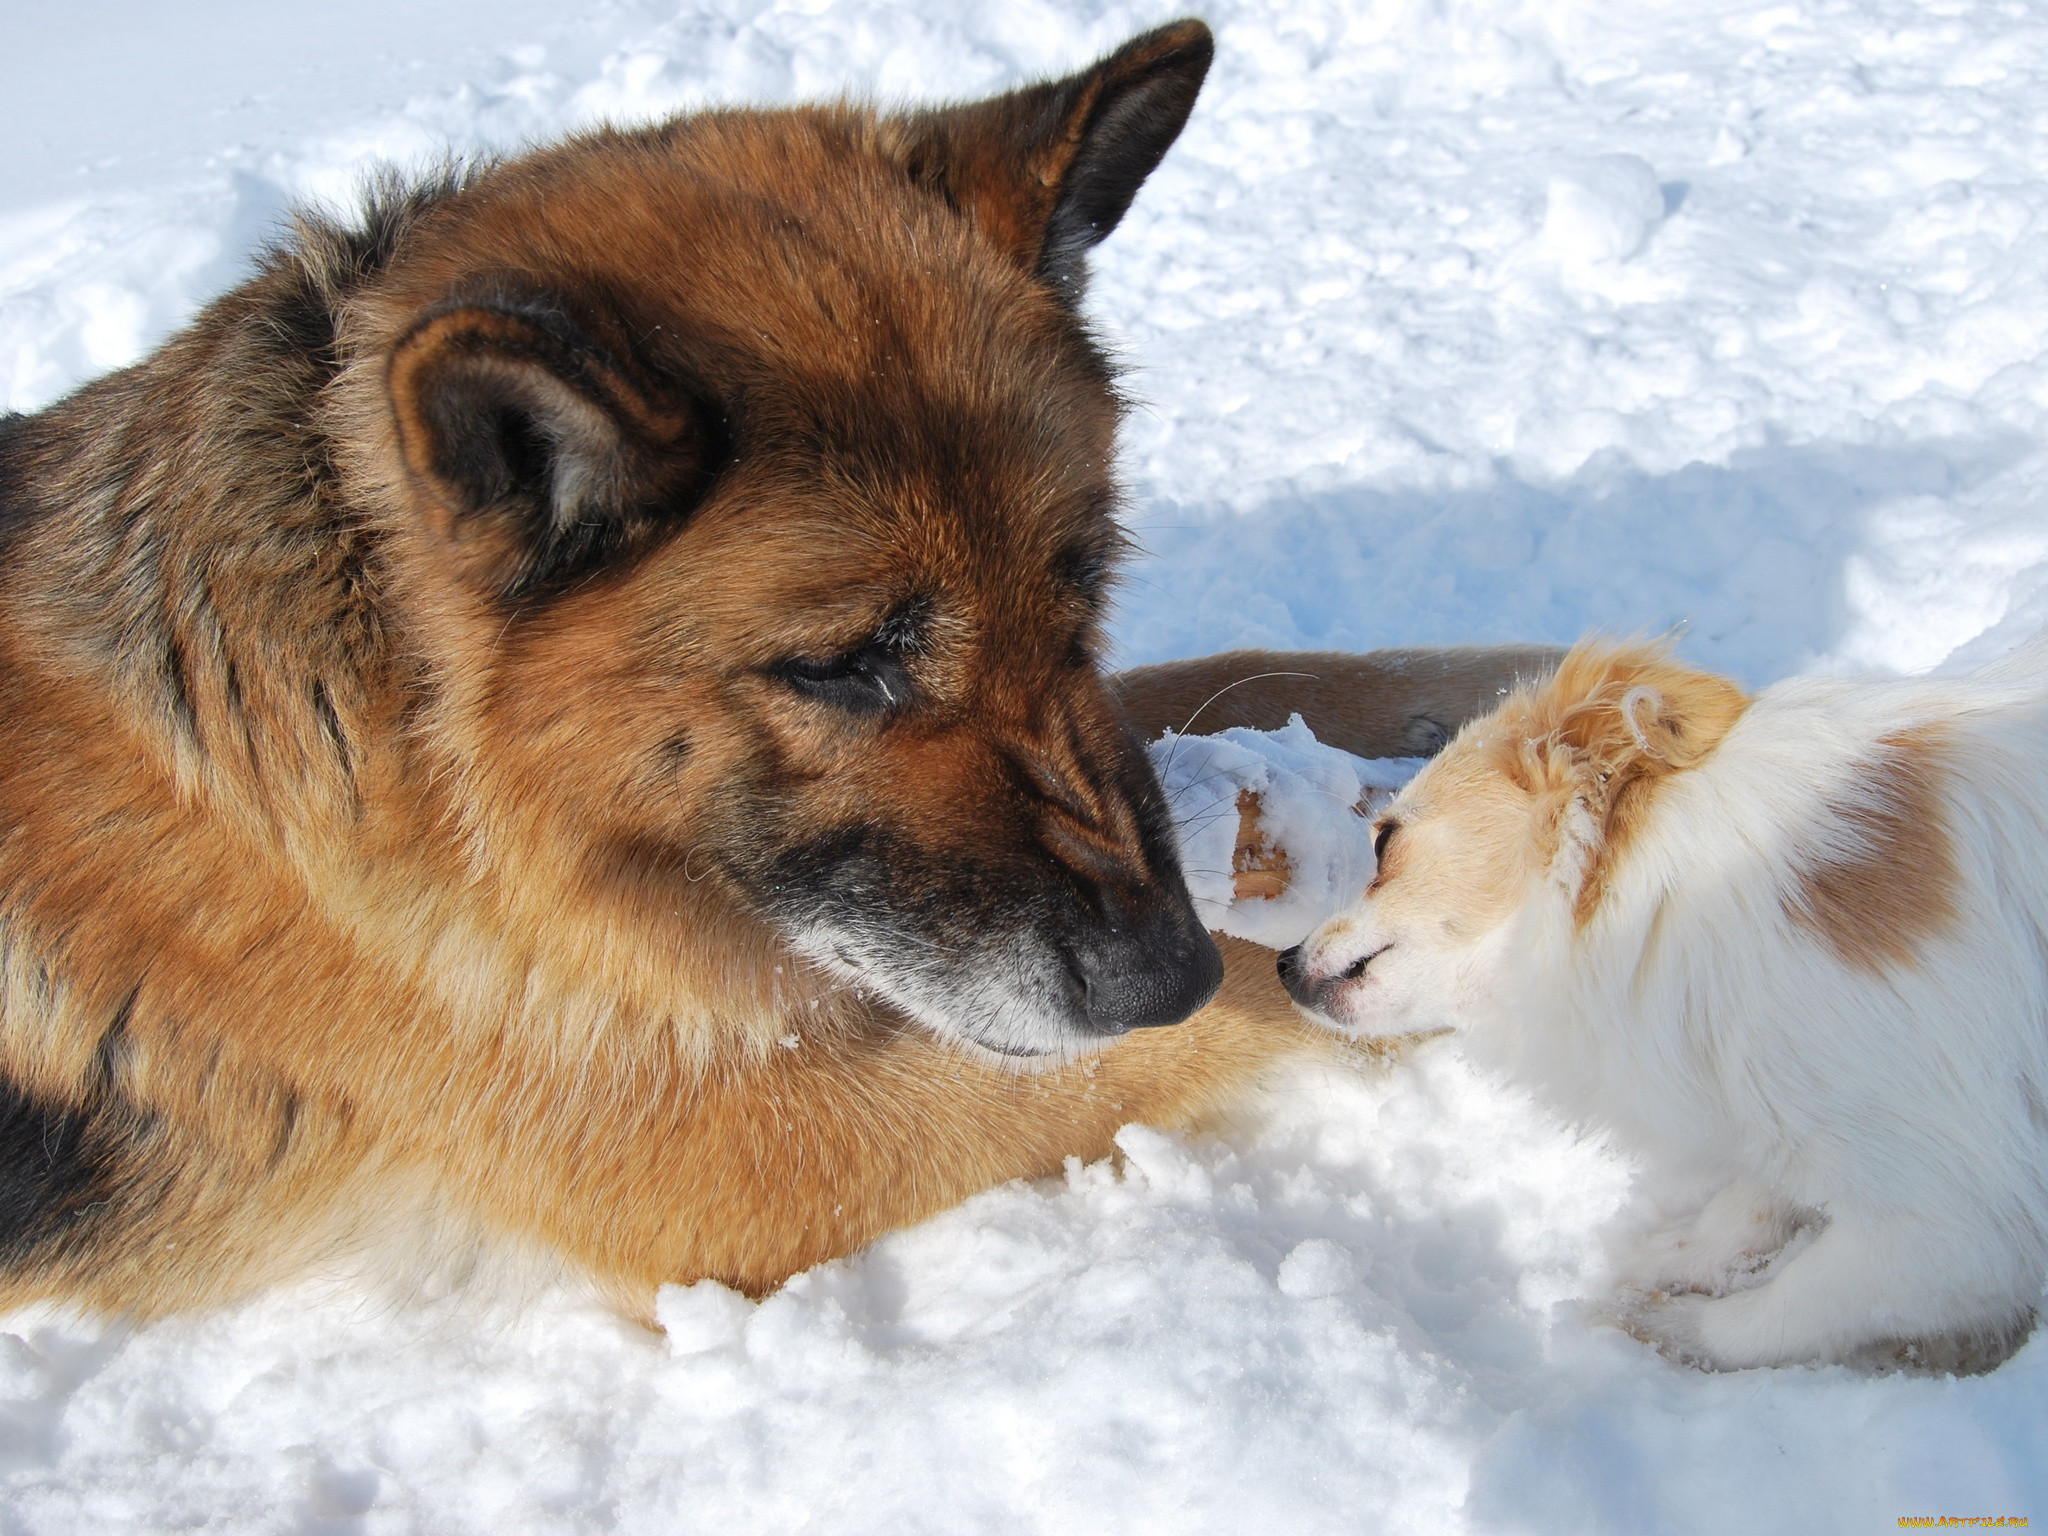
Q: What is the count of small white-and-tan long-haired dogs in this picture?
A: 1